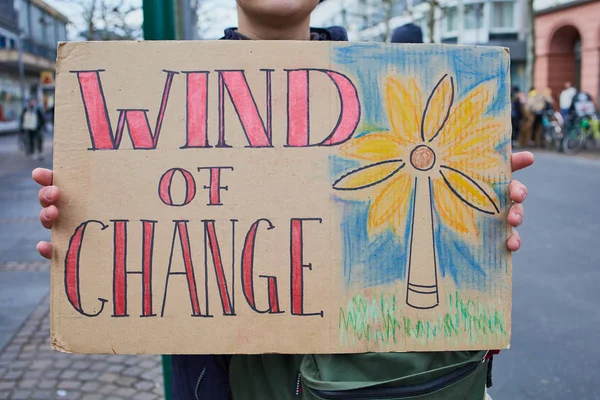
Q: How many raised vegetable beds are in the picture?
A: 0